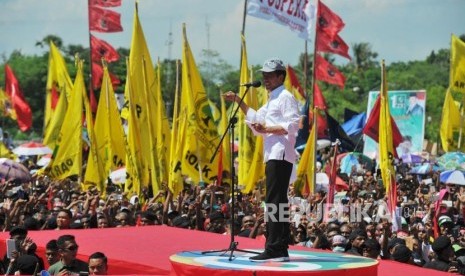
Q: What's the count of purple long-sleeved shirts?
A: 0